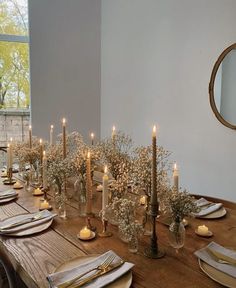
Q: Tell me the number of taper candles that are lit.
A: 13